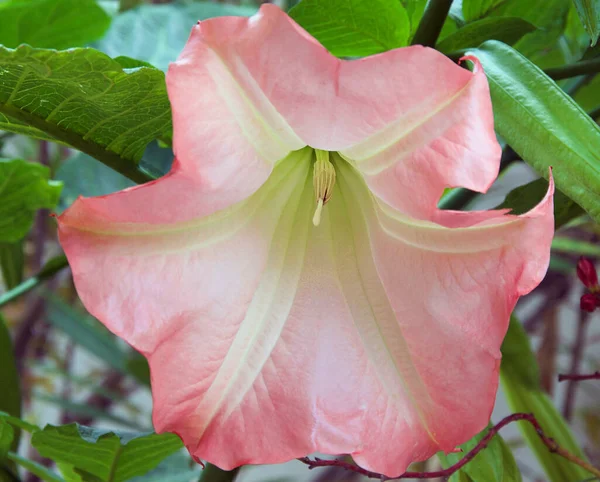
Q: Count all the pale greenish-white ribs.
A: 6